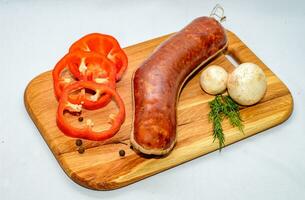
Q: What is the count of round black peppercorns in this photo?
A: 4